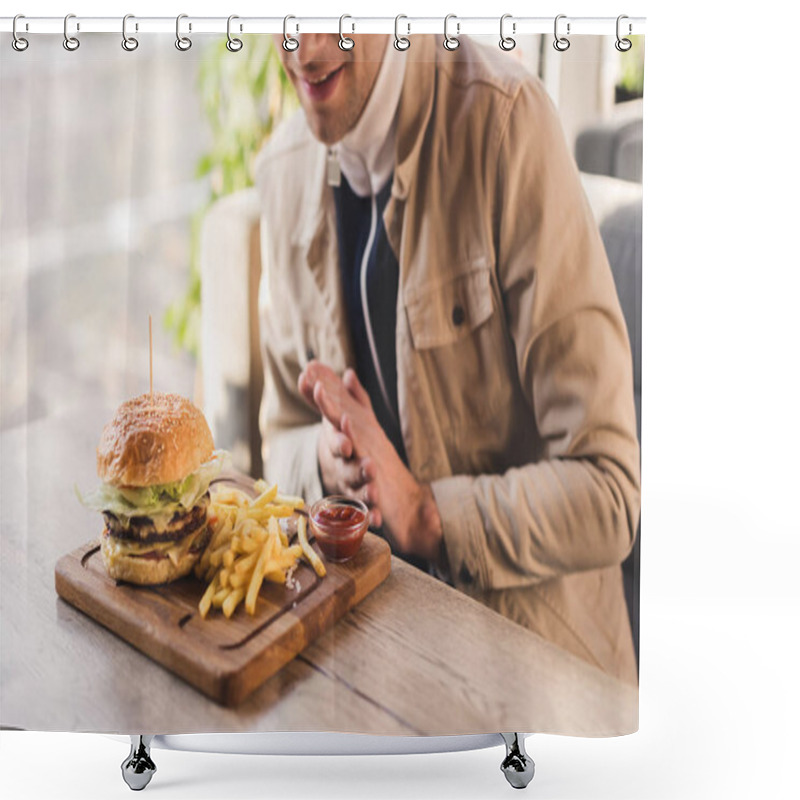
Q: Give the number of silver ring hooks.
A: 12